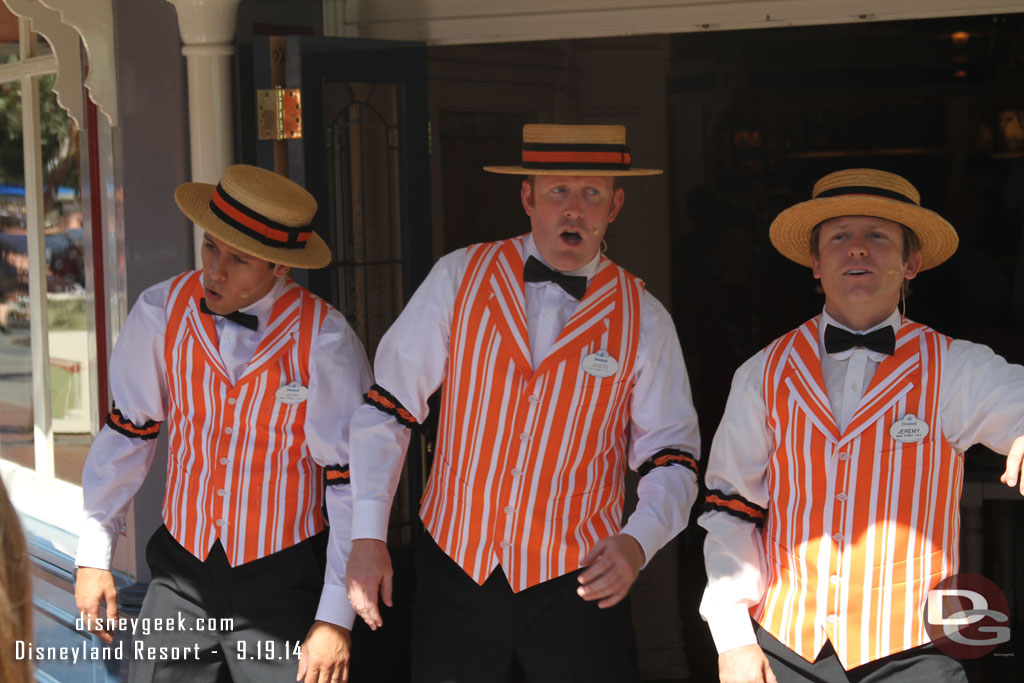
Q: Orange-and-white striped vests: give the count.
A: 3